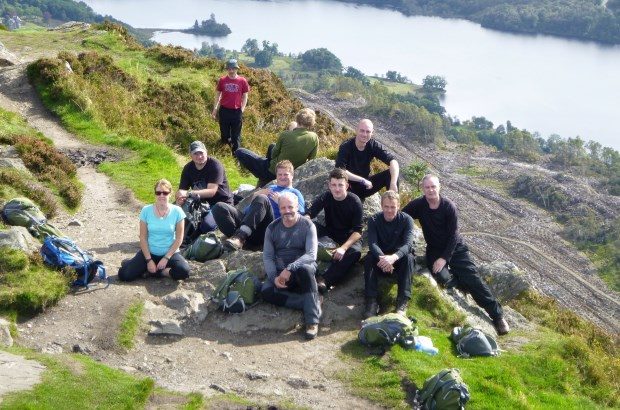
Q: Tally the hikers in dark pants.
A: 10